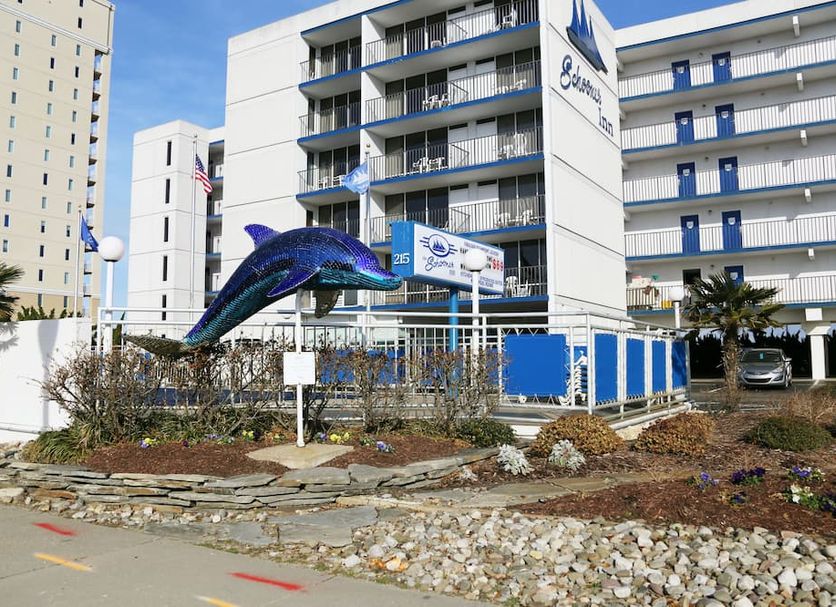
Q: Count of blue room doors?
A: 9